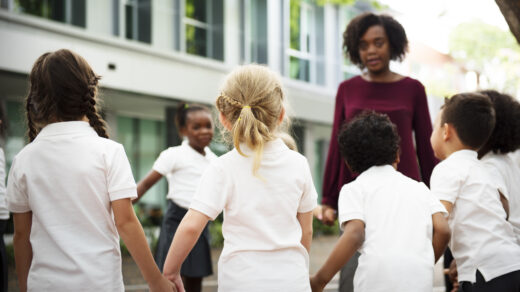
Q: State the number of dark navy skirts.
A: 1